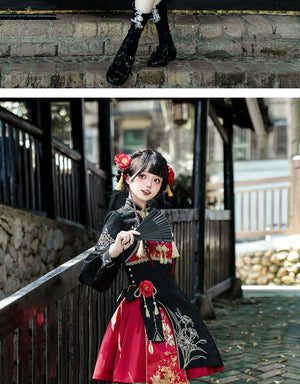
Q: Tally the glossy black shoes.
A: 2